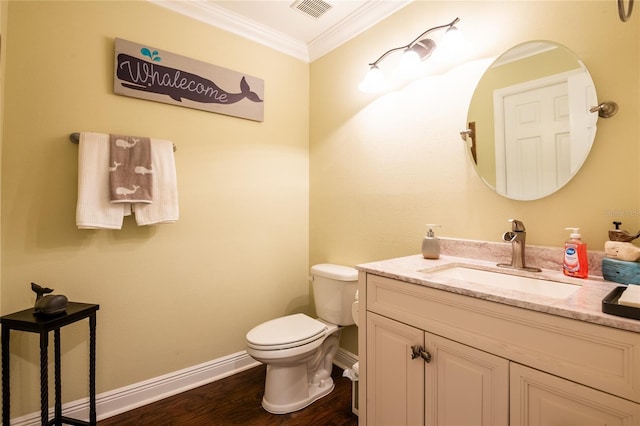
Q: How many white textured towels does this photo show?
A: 2